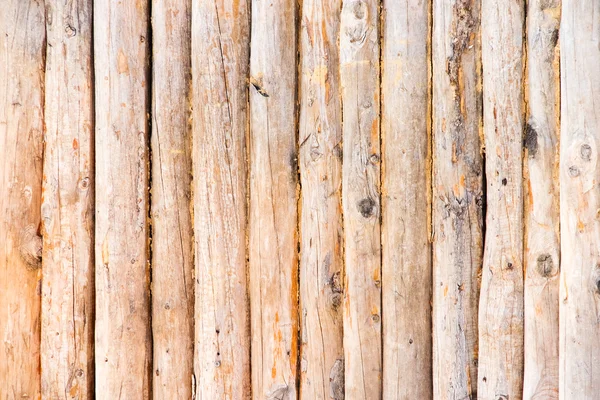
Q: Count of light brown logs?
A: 13